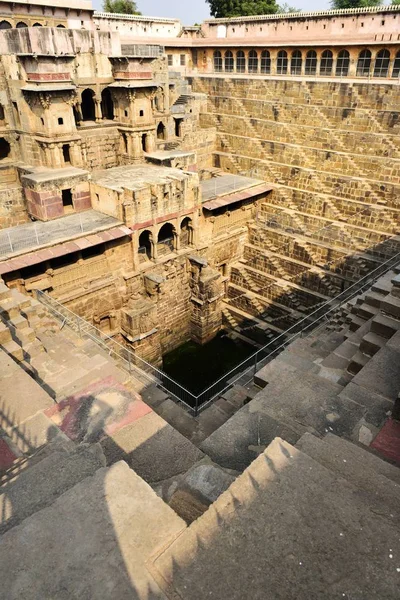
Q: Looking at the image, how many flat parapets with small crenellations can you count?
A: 2